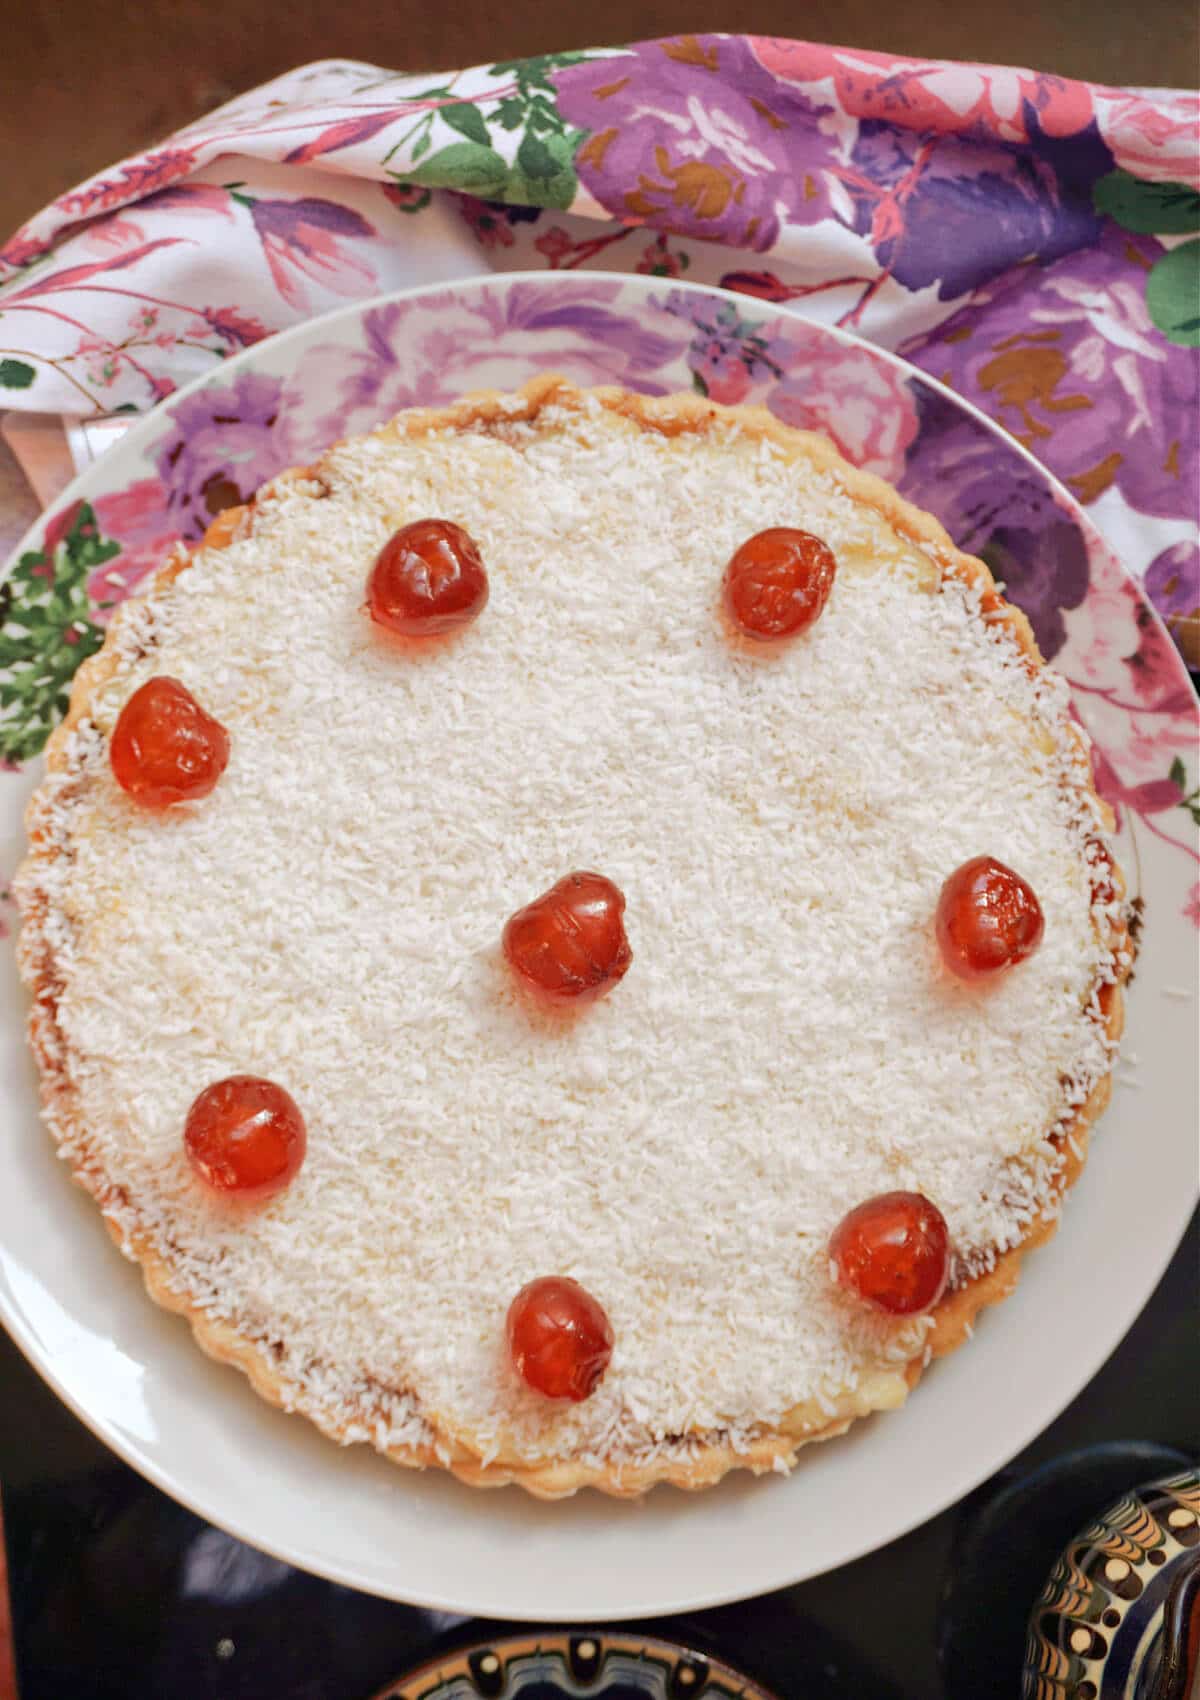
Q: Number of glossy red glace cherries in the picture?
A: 8